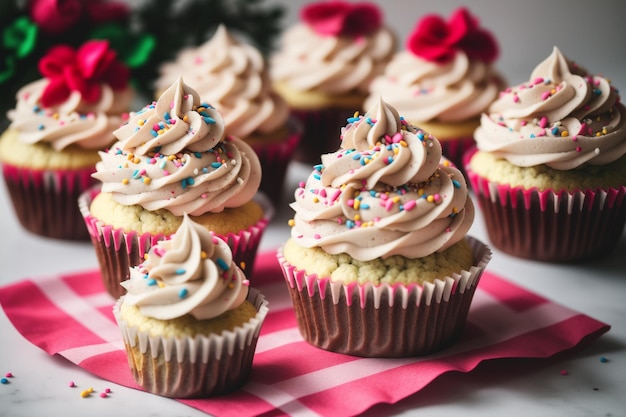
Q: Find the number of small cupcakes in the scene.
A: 1